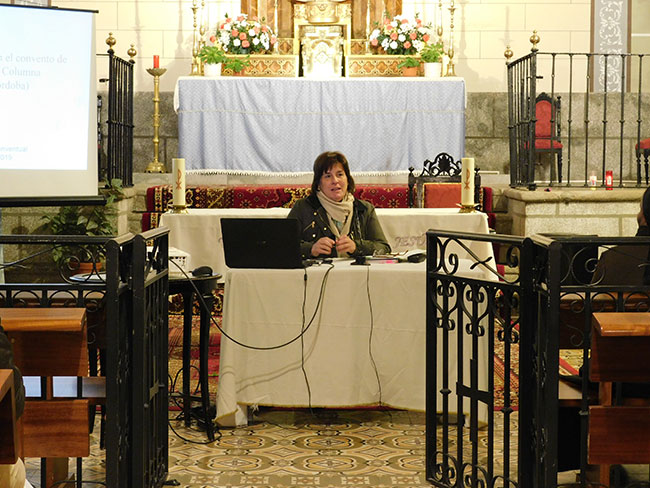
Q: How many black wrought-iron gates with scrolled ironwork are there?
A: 2